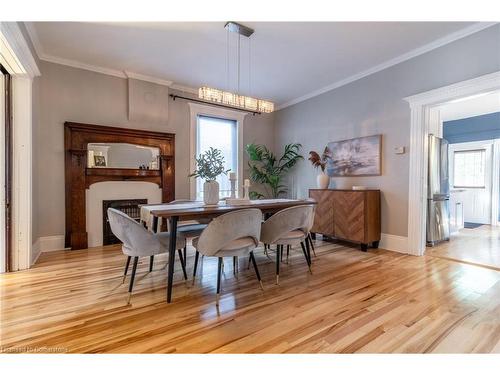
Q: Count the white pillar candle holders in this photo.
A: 2